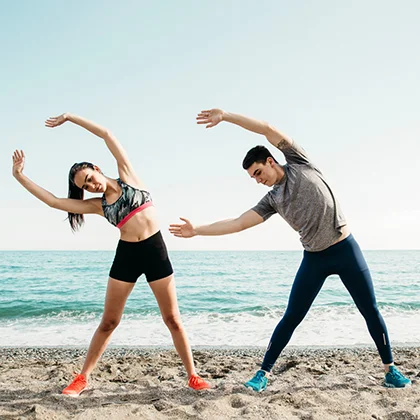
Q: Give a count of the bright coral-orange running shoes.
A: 2